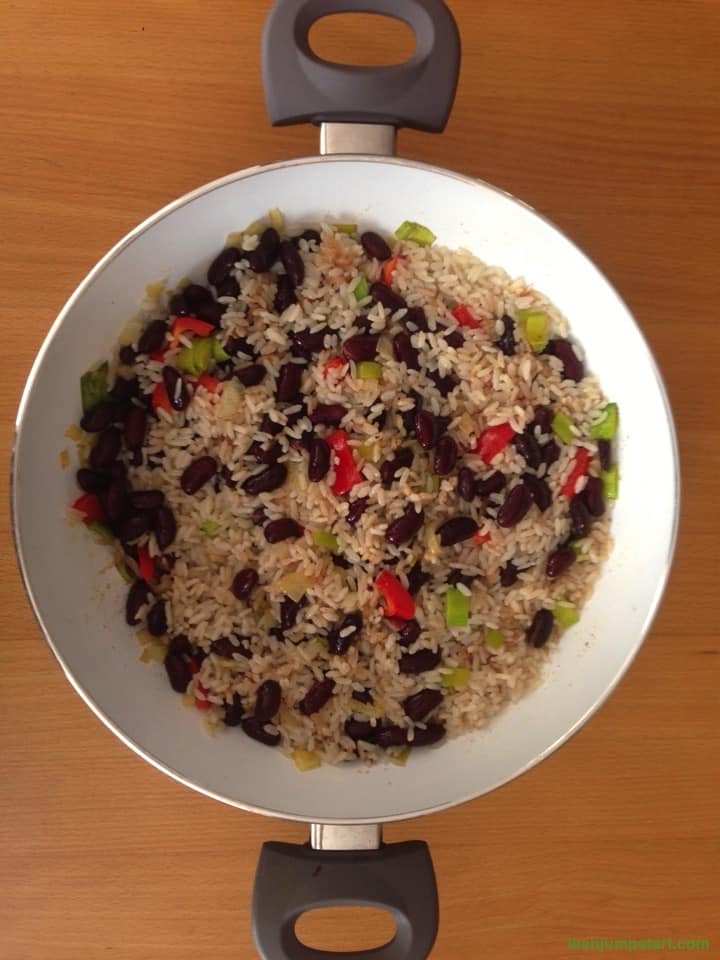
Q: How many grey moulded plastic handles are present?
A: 2